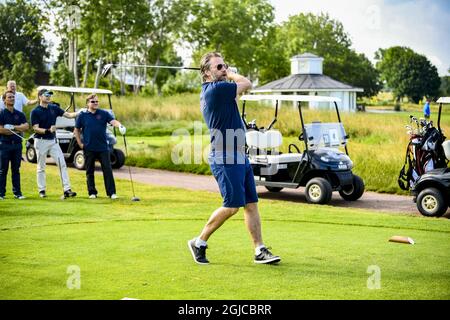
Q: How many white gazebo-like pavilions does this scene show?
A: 1